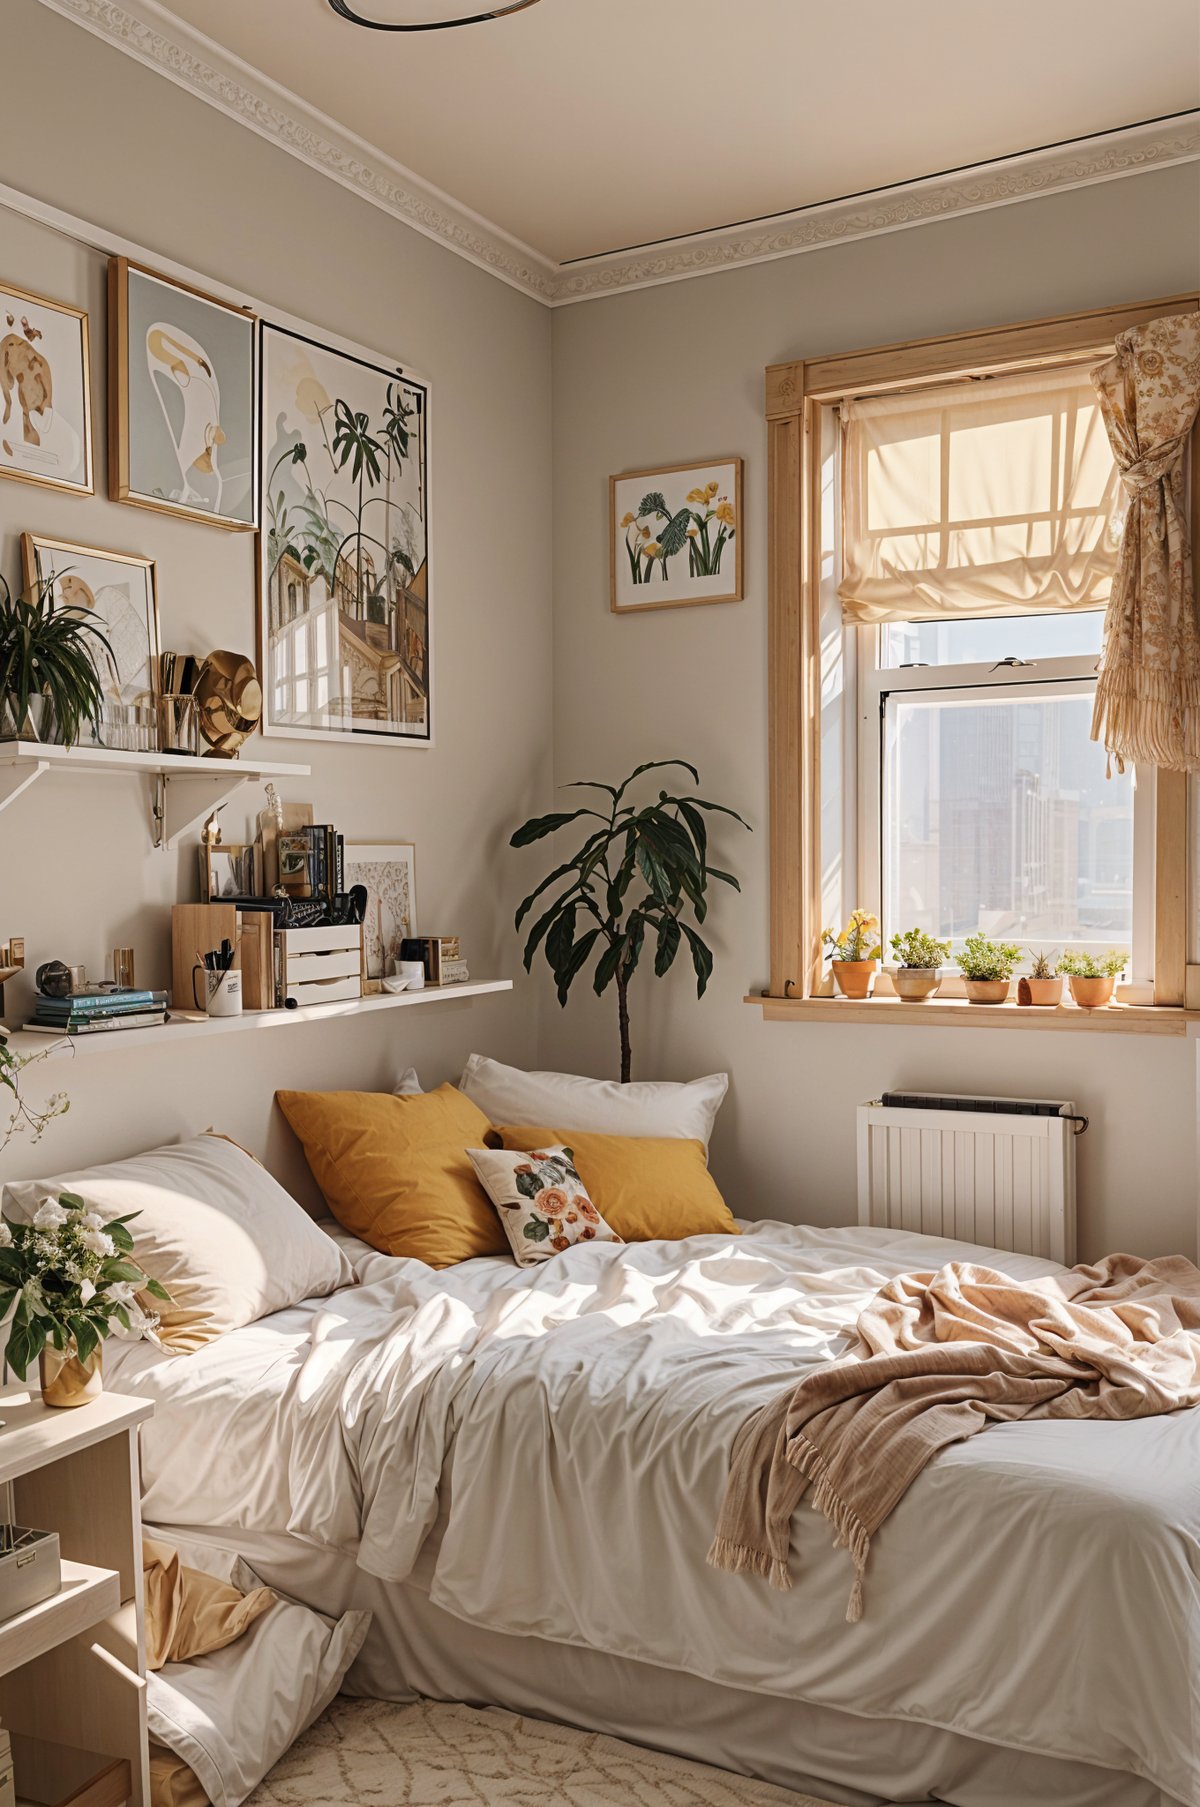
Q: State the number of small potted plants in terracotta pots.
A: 5